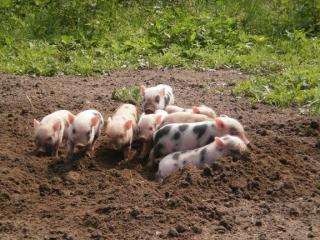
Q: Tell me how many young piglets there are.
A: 9